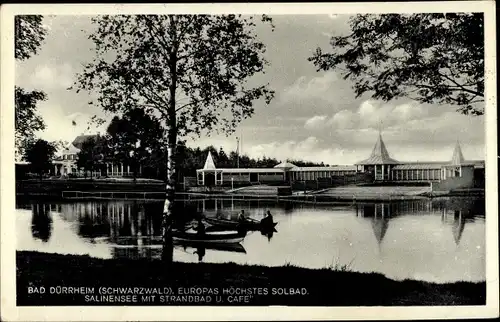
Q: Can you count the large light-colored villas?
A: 1